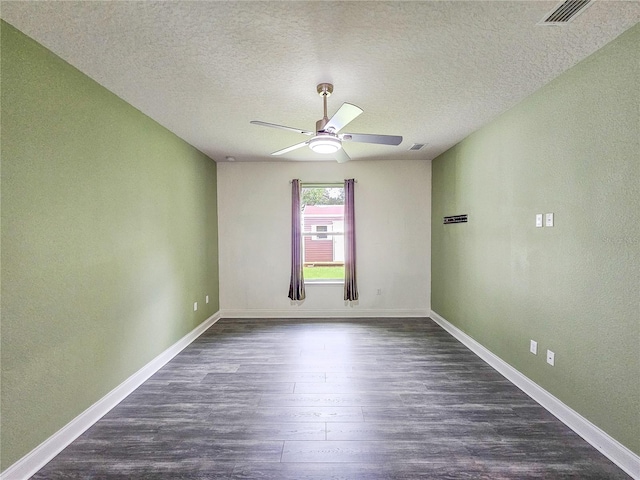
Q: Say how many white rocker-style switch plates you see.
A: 2